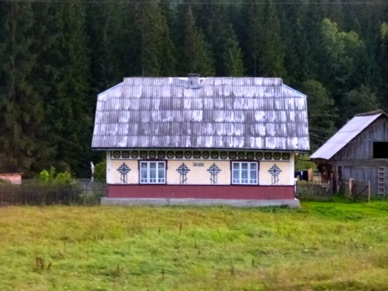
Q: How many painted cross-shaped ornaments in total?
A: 4